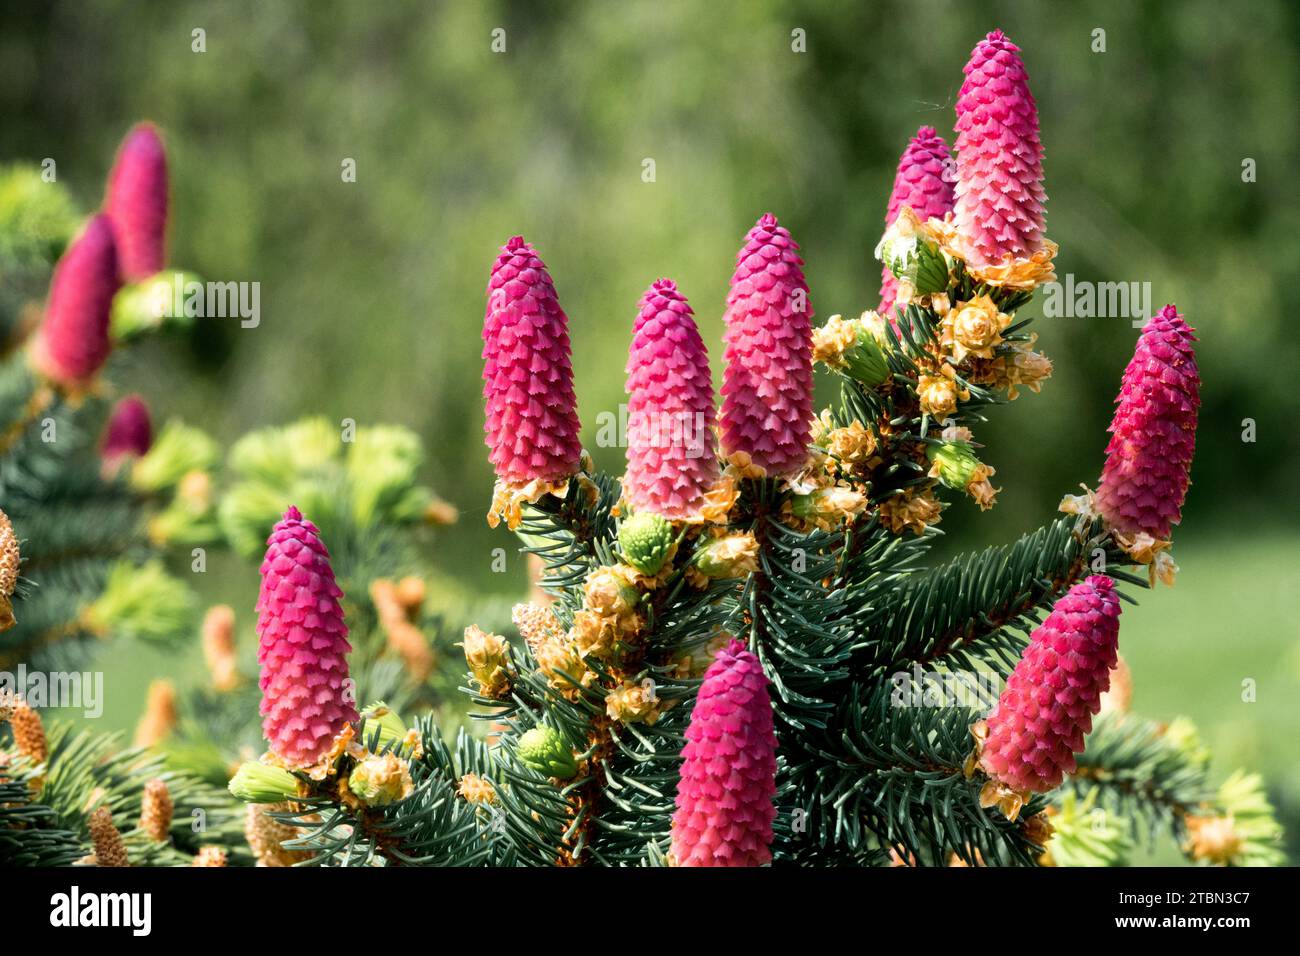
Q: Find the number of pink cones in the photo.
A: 12